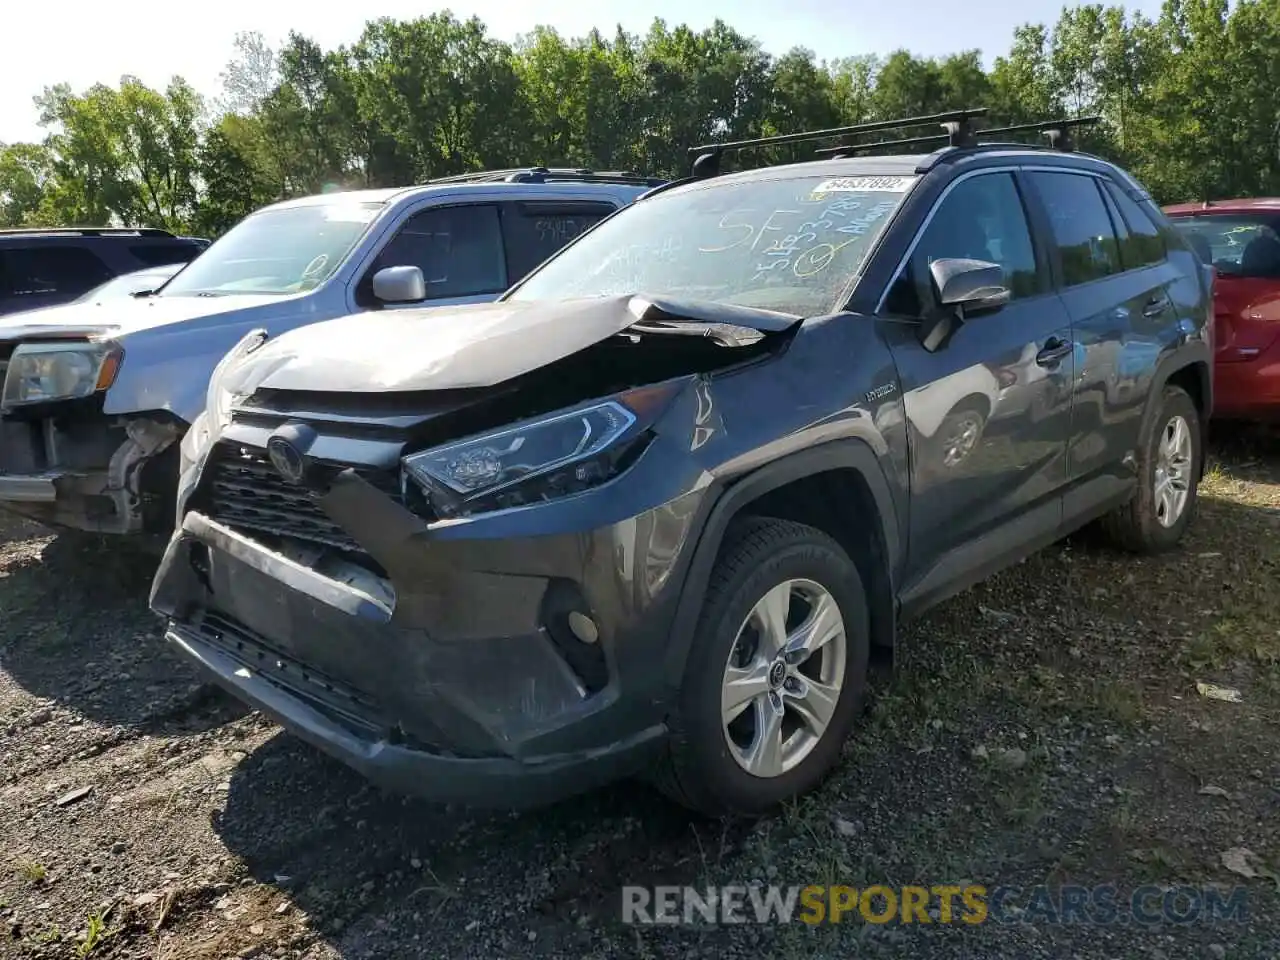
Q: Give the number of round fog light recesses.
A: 1